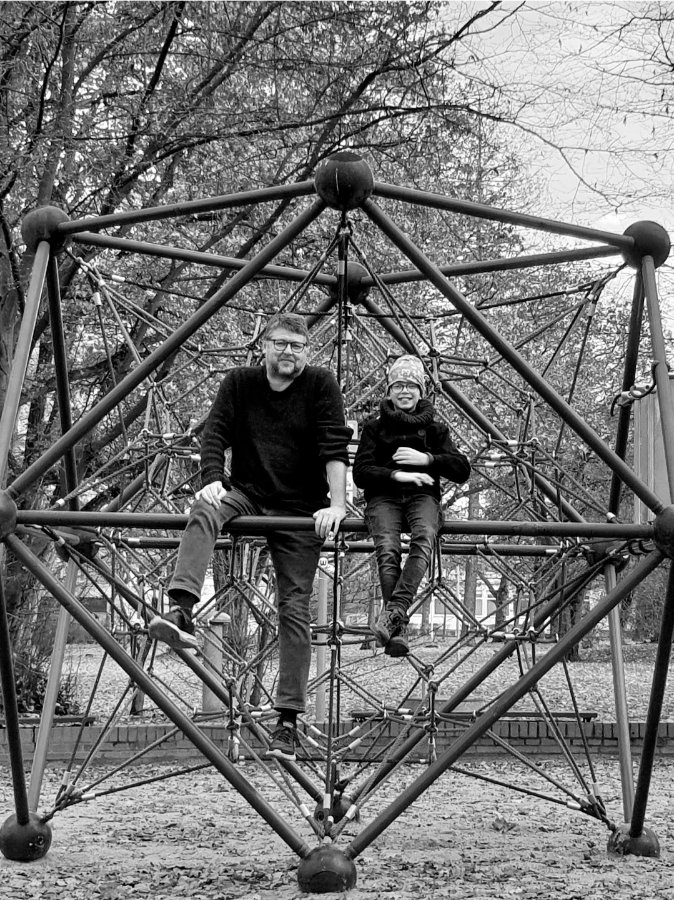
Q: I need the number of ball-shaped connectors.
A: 12